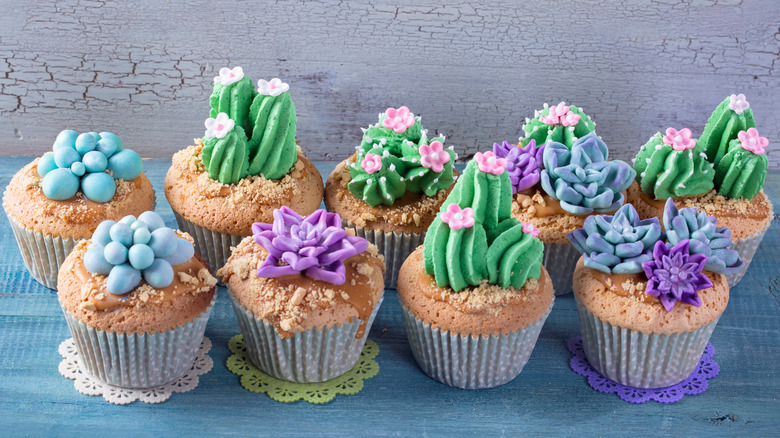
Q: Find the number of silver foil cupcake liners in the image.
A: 9